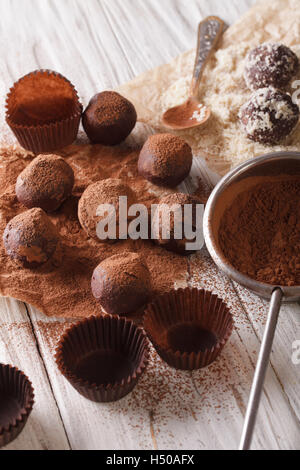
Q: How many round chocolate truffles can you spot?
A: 9